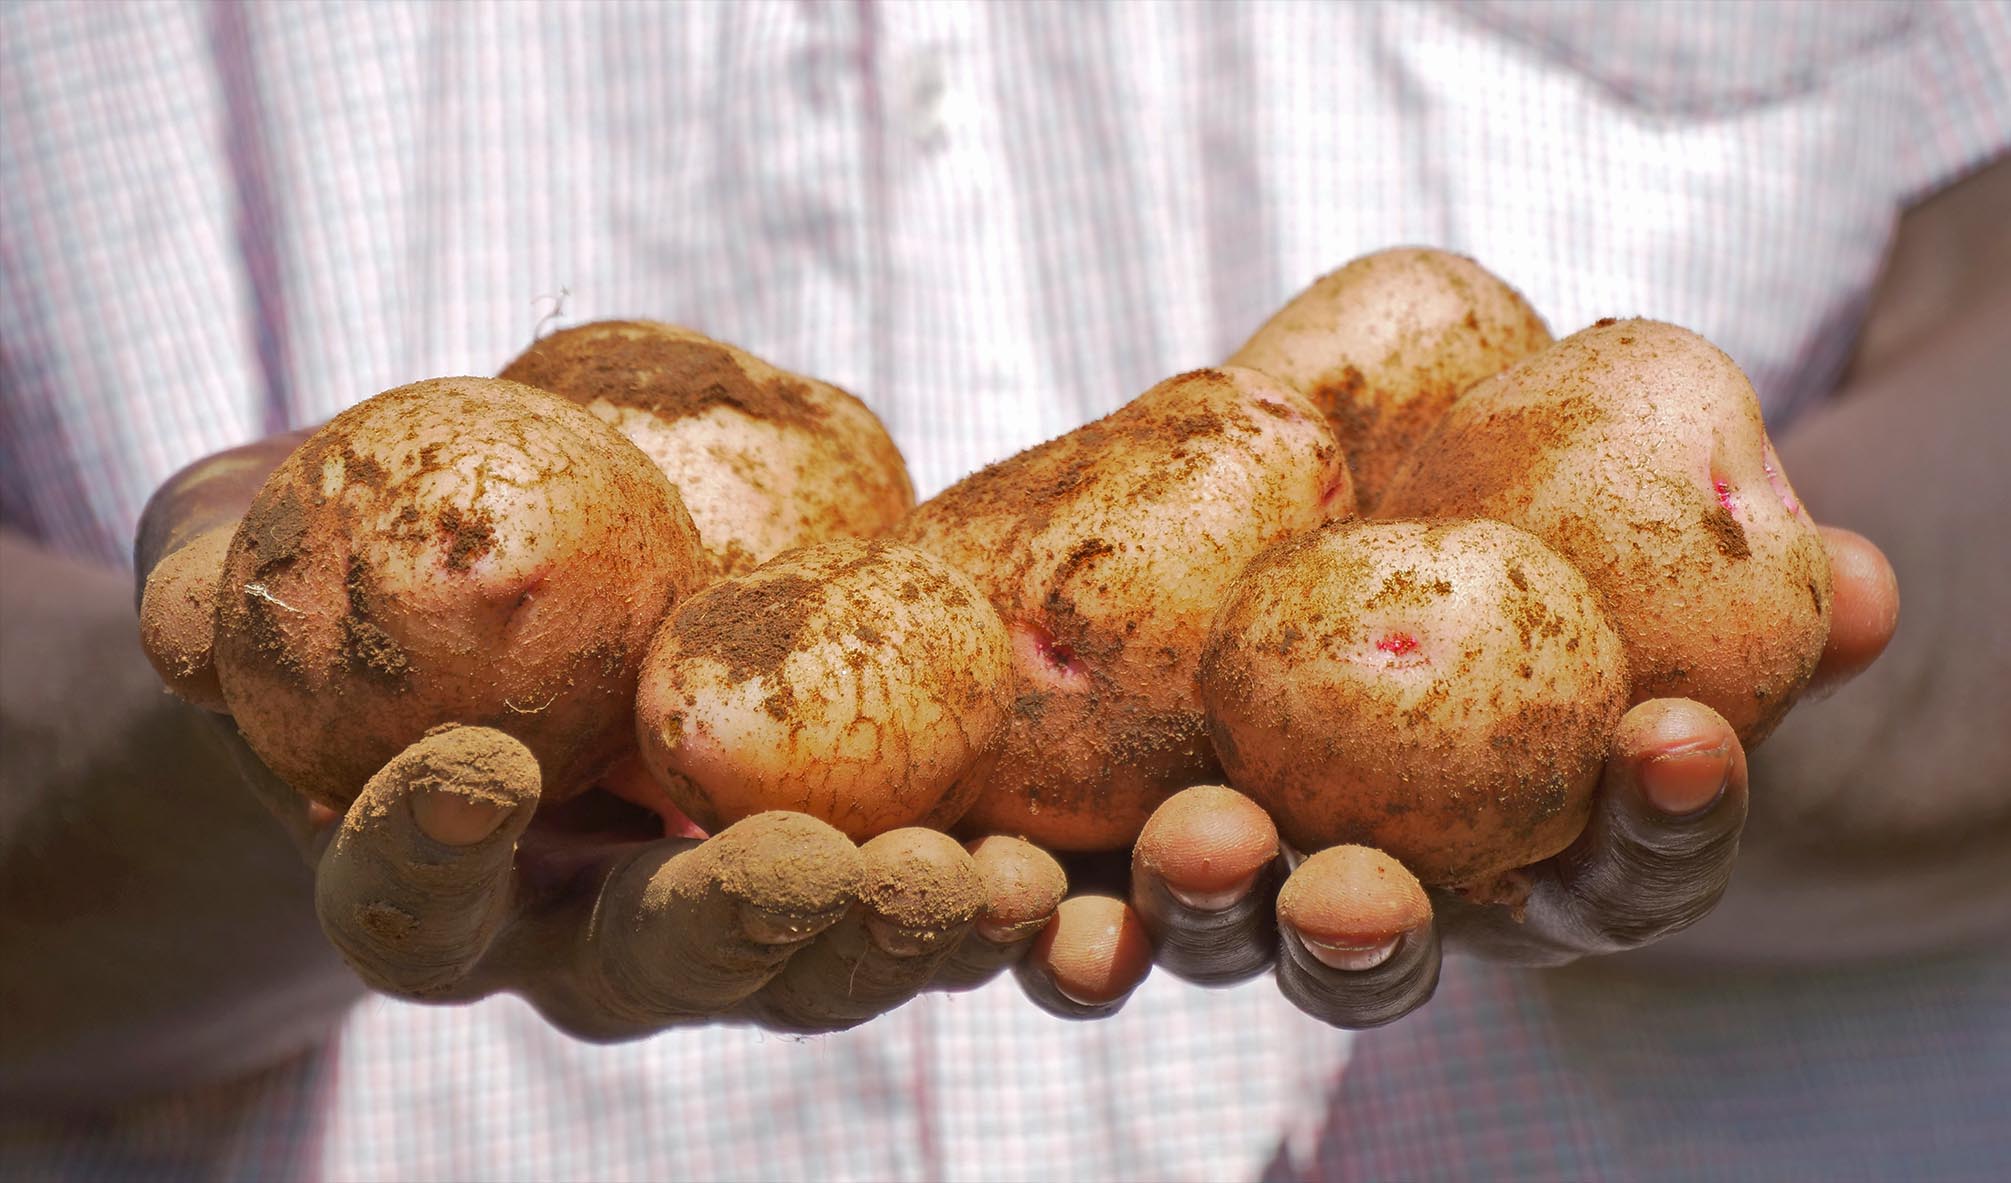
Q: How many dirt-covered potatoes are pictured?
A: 7